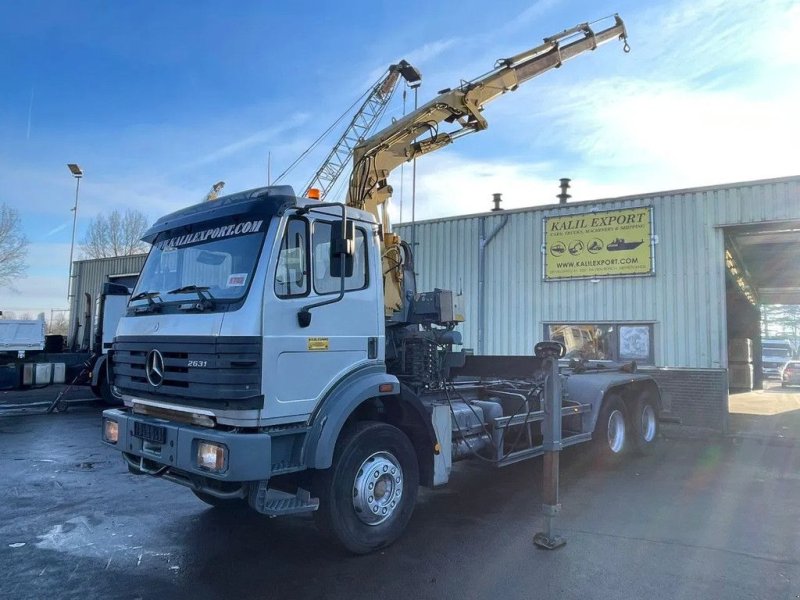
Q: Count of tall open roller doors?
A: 1